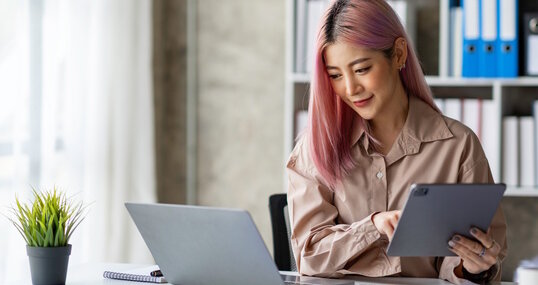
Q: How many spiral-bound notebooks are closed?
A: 1